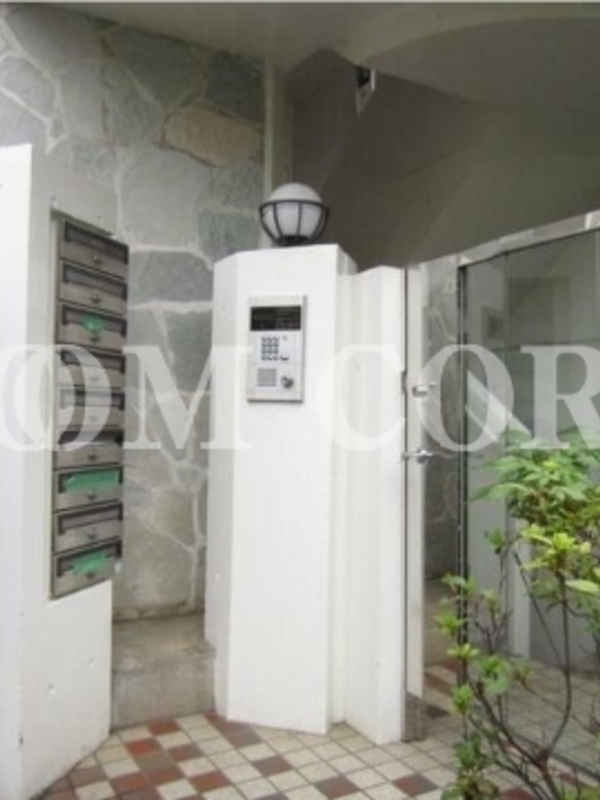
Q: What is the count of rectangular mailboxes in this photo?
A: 9